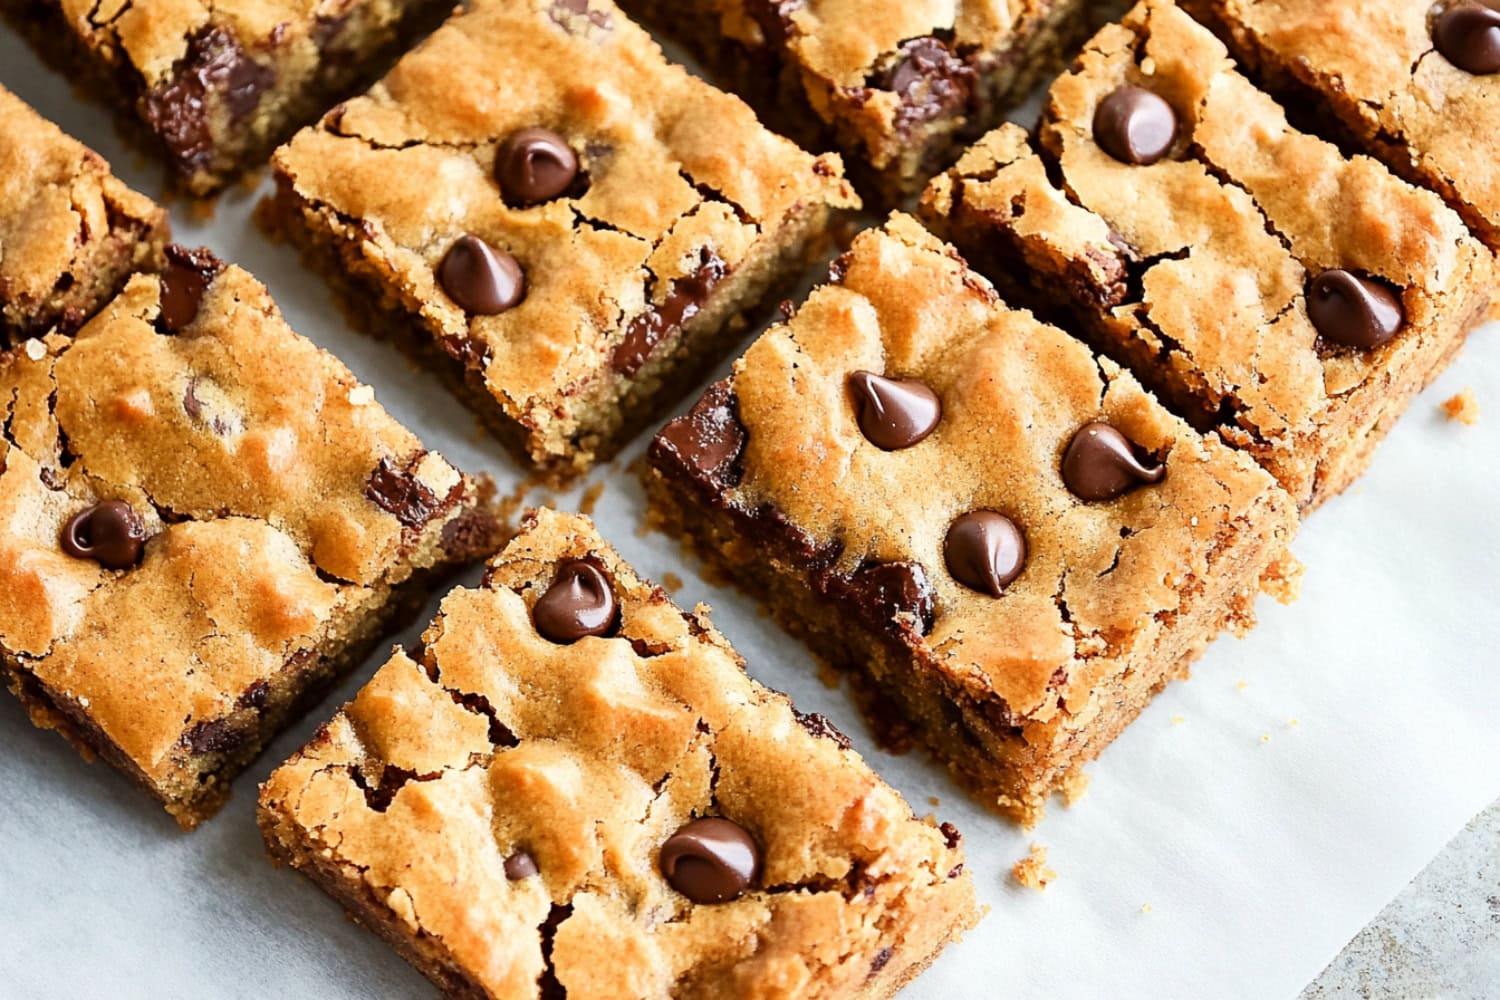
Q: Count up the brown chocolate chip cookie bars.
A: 9